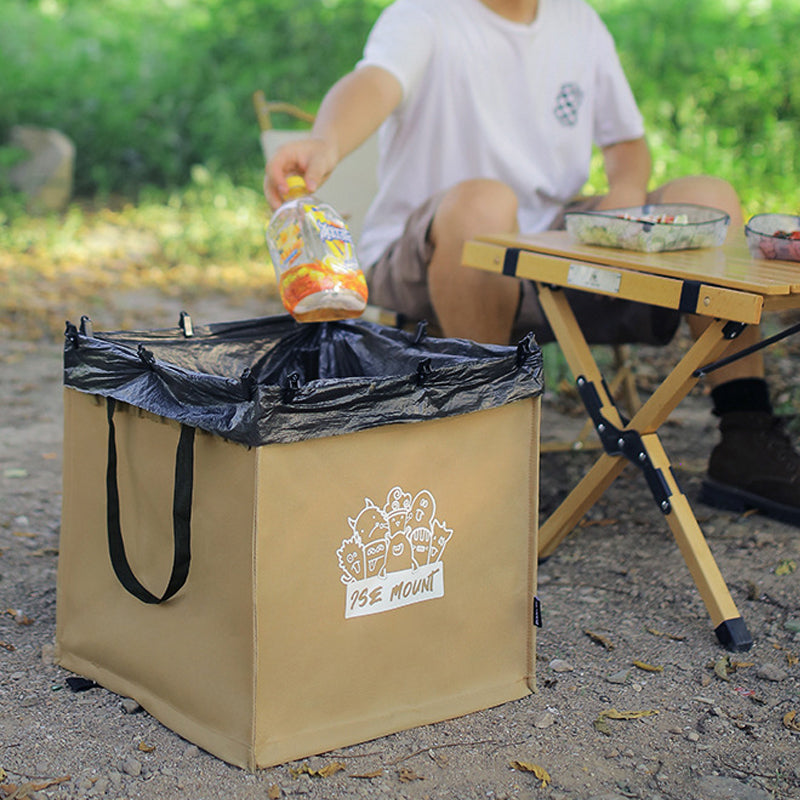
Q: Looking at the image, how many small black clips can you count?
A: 9